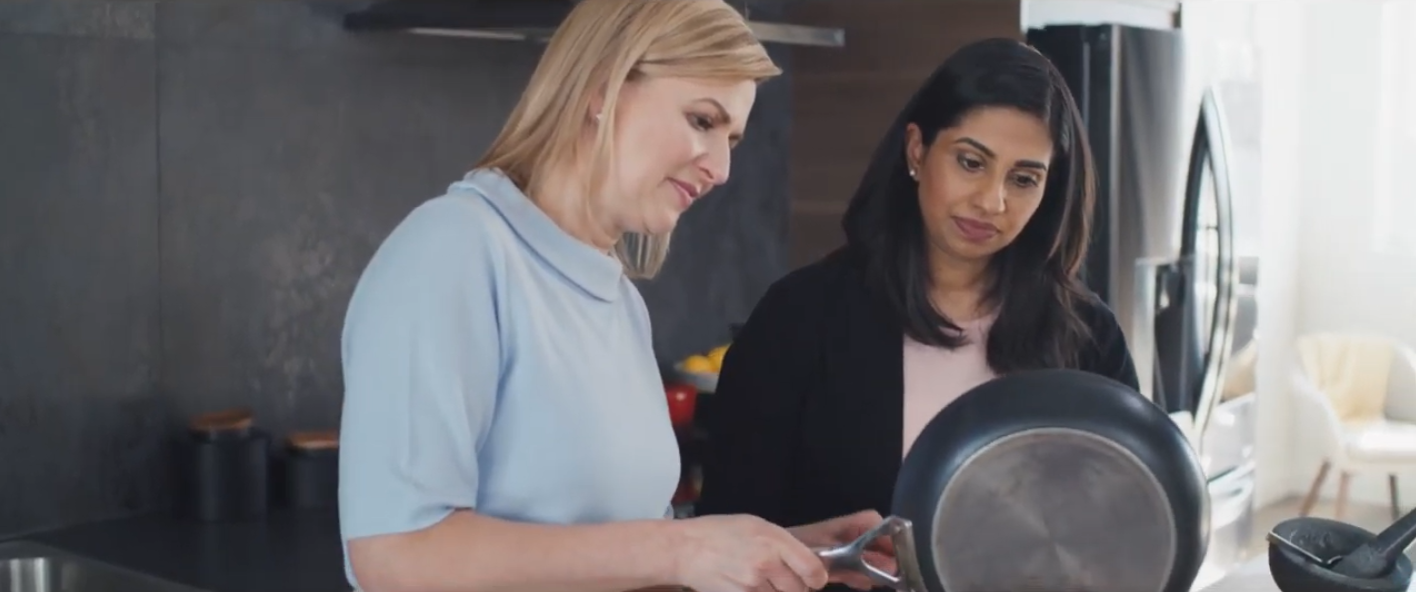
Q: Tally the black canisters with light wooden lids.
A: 2